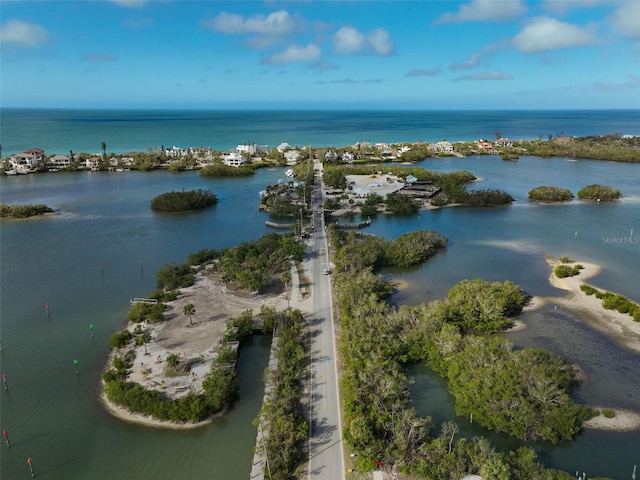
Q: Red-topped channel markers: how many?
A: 5